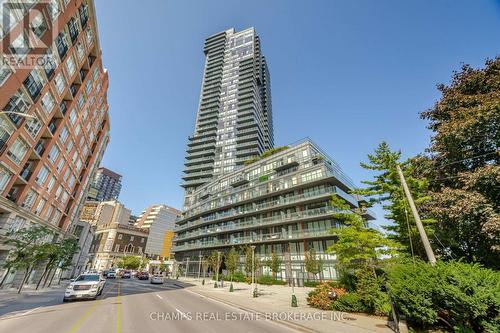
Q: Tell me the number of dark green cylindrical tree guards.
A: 5